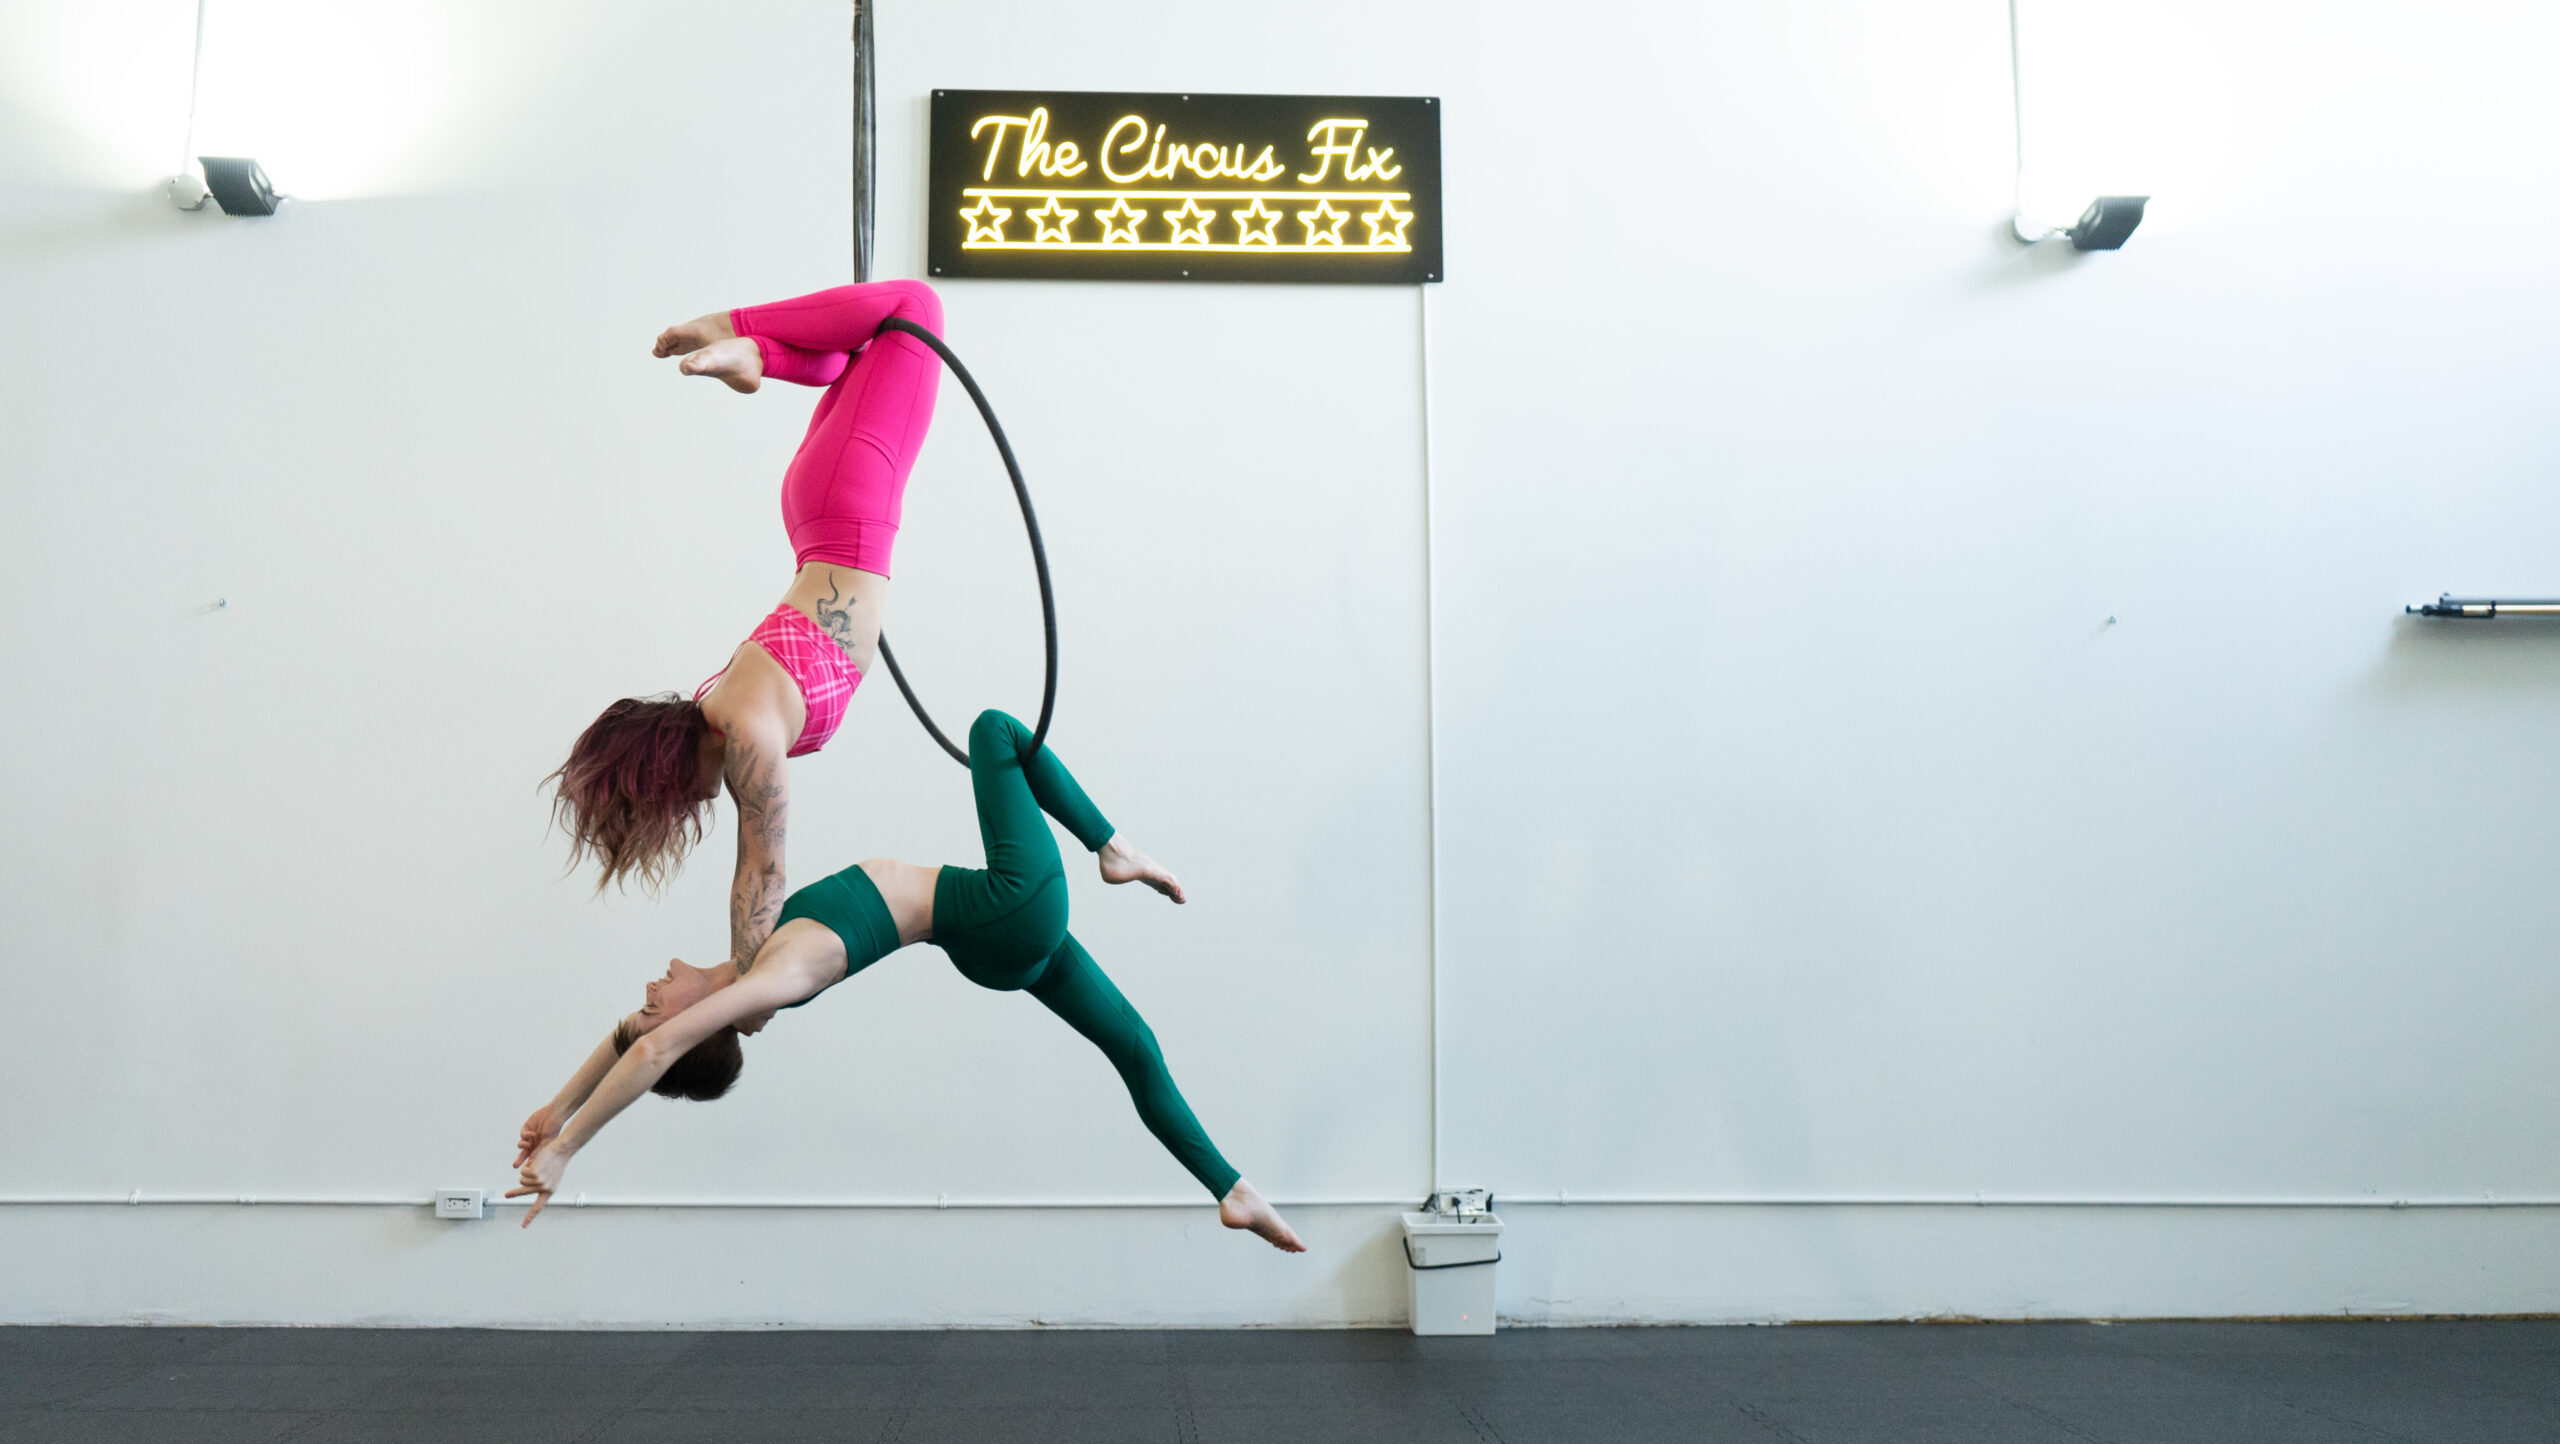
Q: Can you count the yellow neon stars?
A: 7